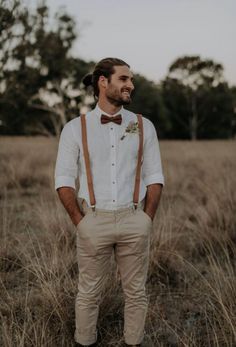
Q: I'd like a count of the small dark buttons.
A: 5